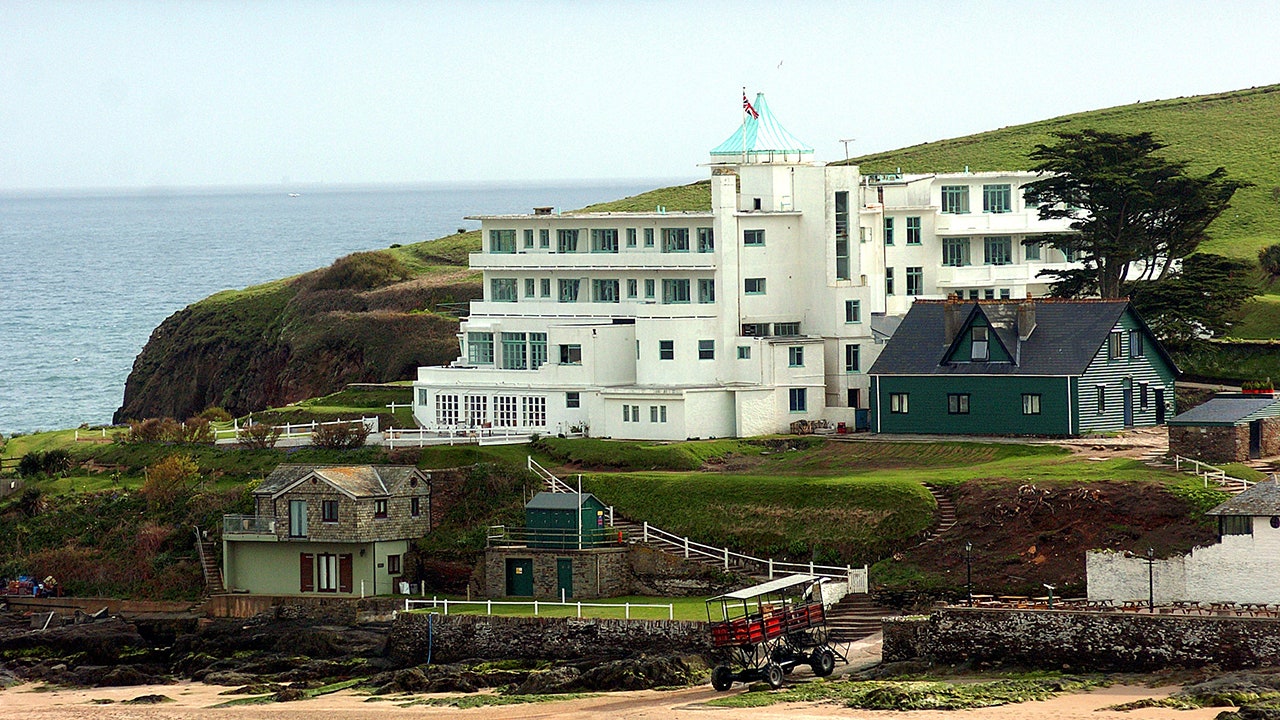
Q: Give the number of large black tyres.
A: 4